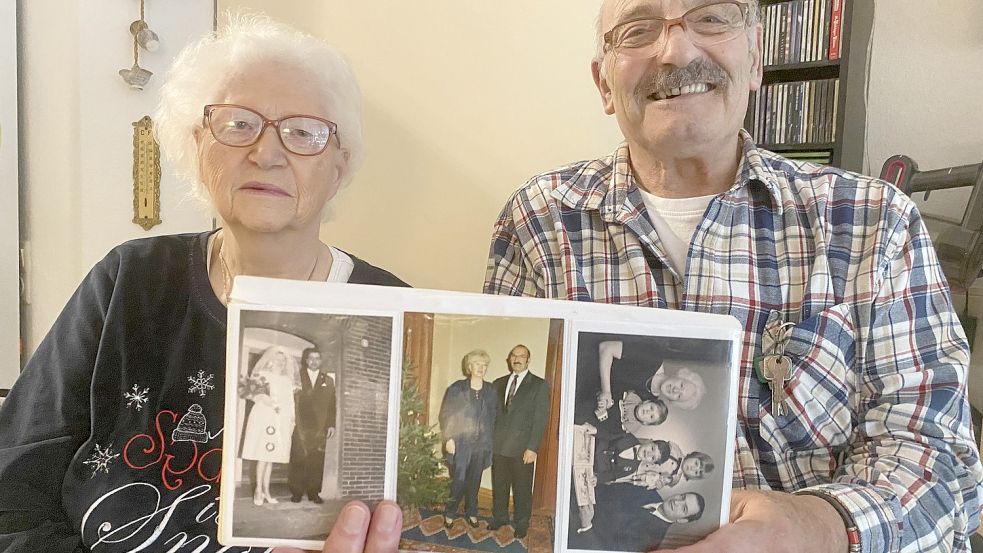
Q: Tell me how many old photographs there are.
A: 3